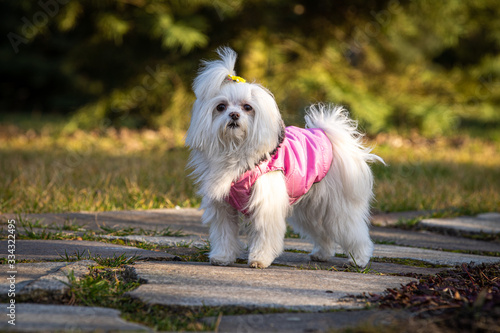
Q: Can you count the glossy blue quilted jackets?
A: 0